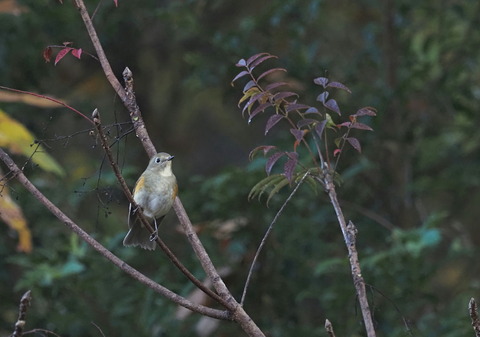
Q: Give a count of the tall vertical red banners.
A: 0